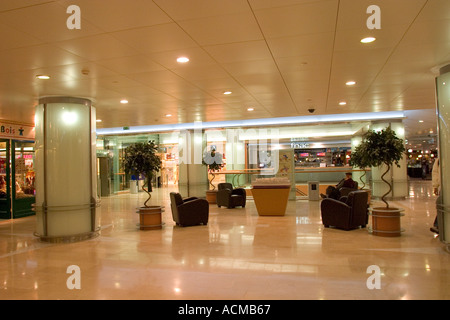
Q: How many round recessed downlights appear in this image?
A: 11